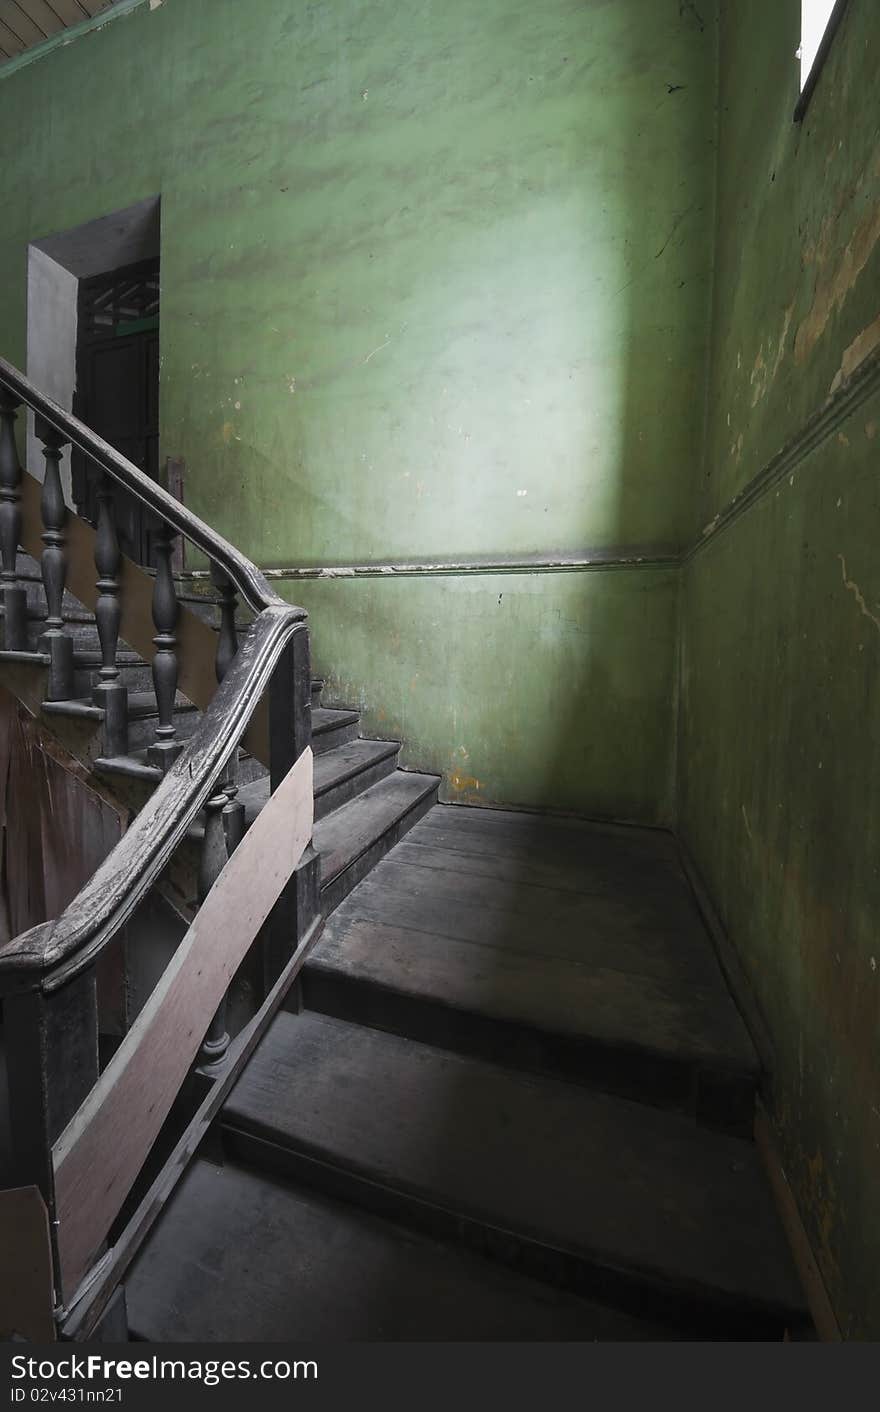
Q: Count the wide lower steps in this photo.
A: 3